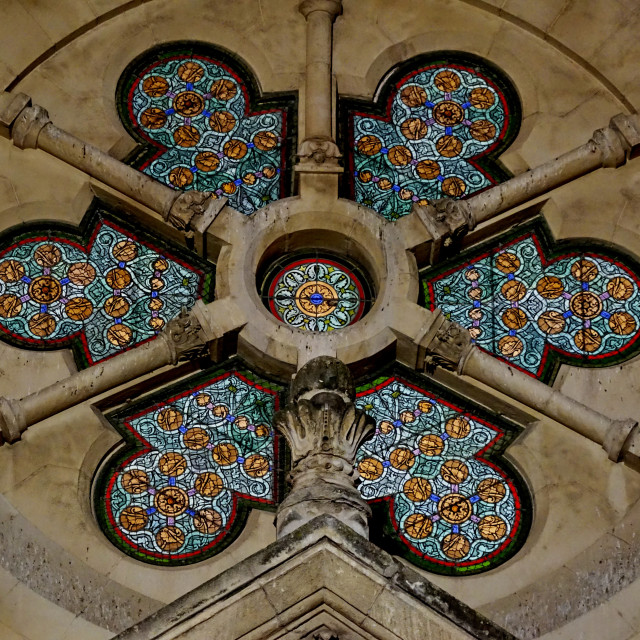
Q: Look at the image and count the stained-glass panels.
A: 7